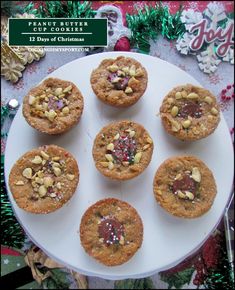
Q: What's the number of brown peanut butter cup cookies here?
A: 7